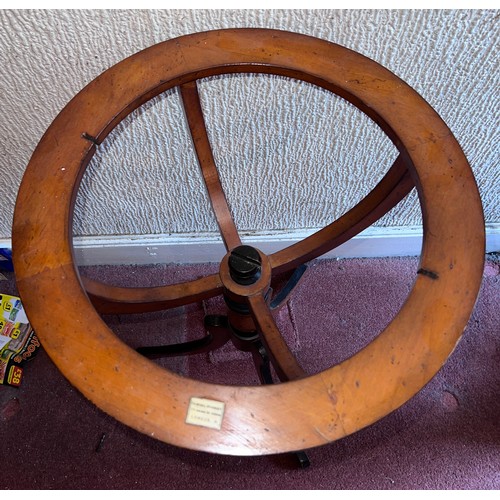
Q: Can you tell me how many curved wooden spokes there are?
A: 4